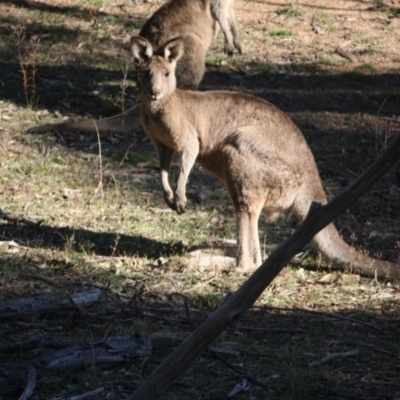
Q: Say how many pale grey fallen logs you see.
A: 2